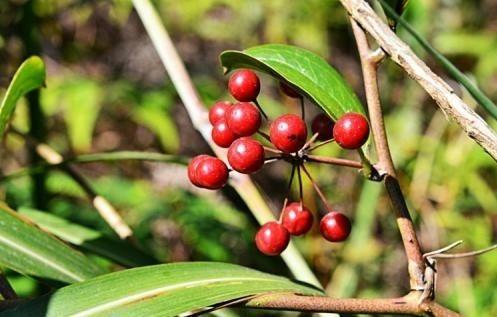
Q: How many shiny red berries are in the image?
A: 14